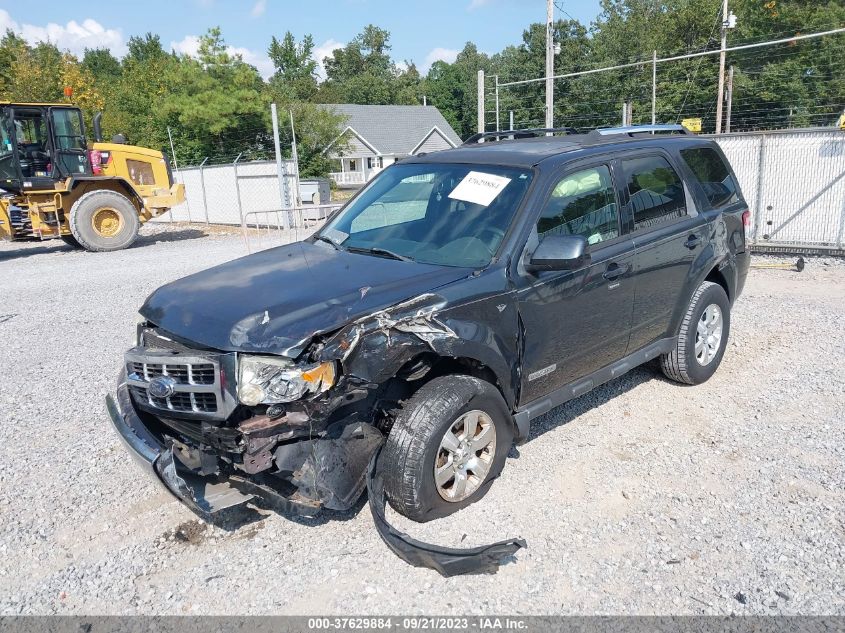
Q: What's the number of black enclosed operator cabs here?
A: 1